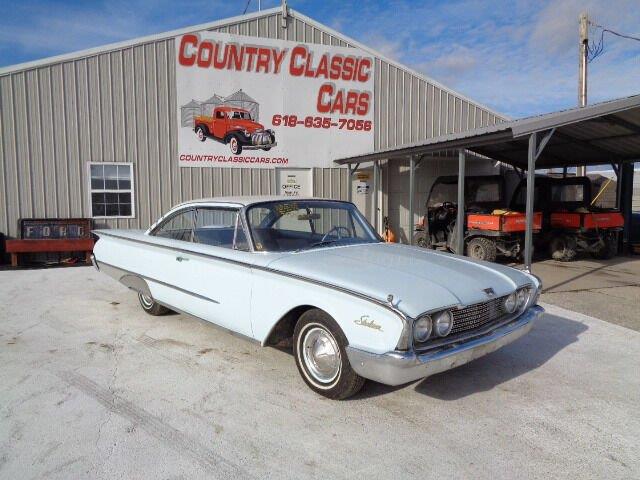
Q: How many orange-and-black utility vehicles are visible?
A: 2